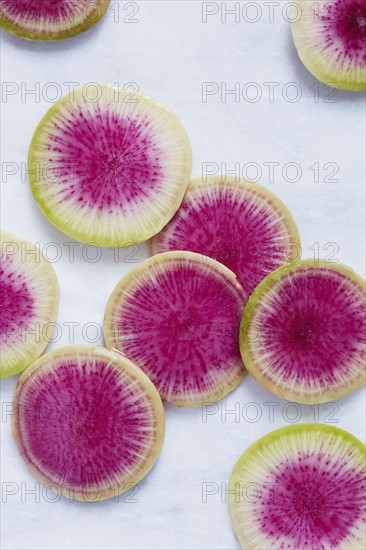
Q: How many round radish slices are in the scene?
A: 9